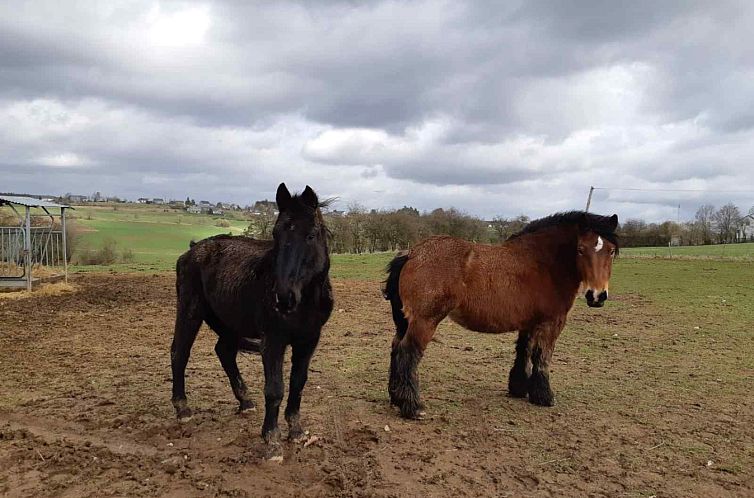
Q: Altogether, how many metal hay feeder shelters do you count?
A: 1